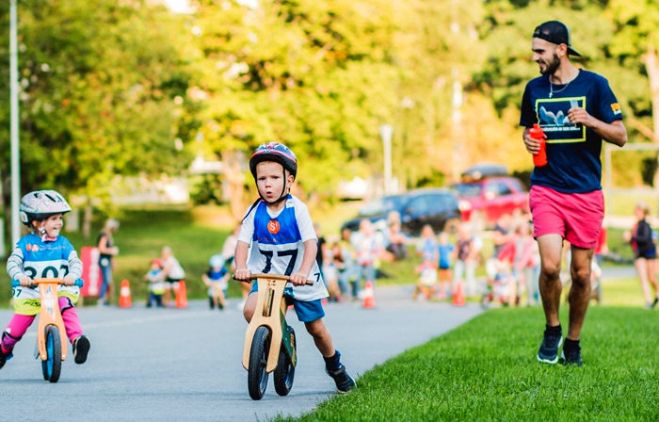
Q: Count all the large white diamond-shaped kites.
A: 0